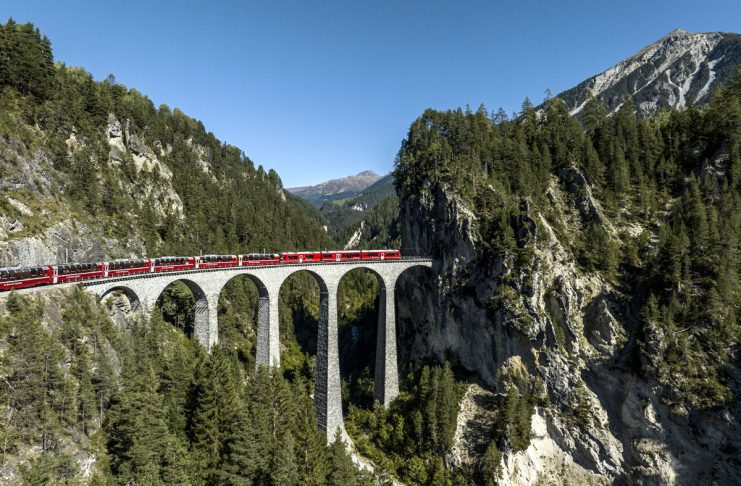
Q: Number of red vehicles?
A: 1